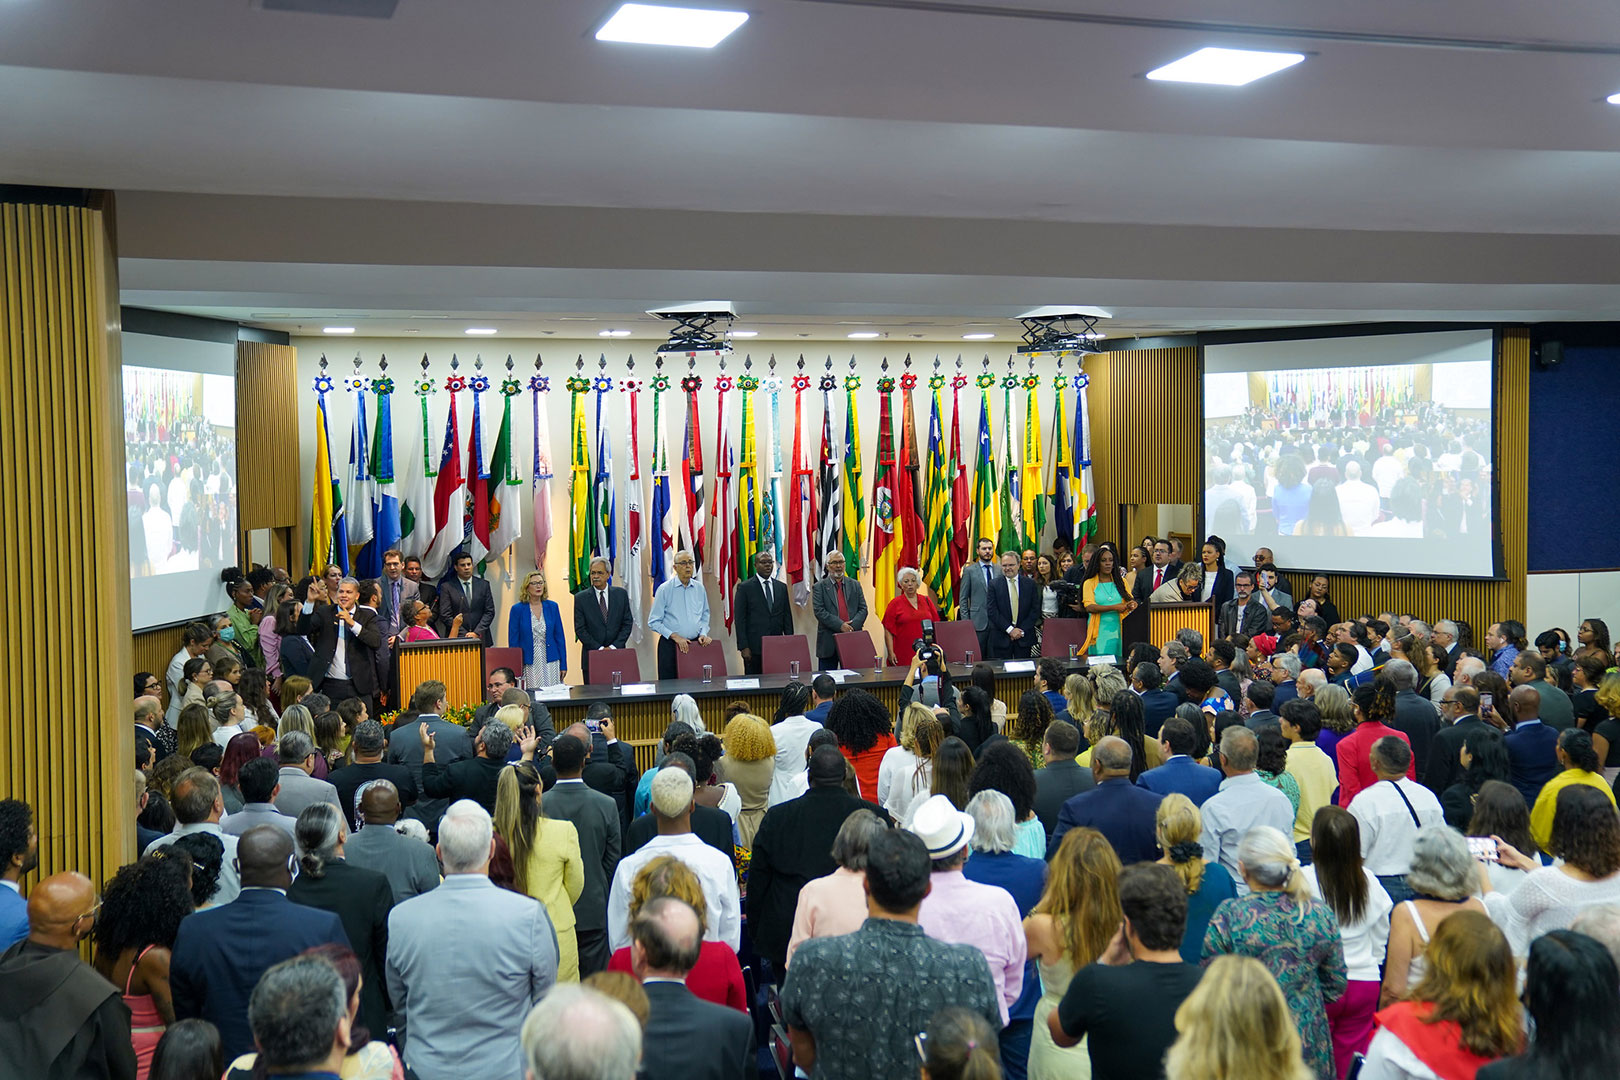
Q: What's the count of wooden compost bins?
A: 0